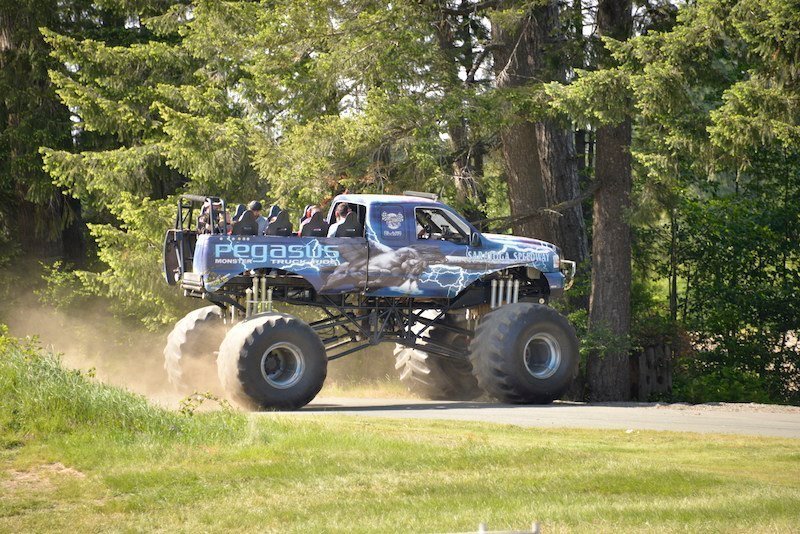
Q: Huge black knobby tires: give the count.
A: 4